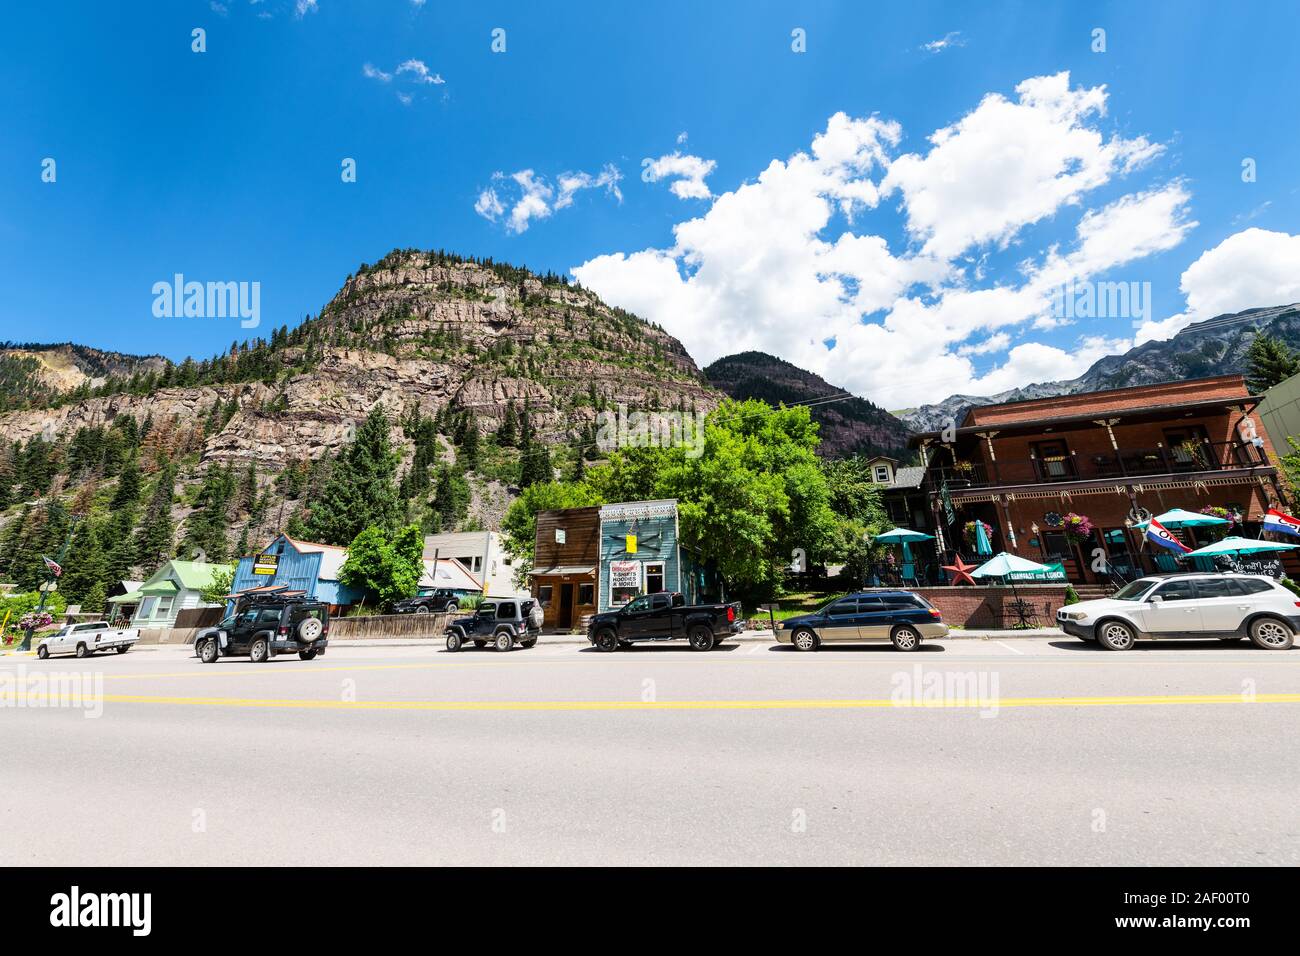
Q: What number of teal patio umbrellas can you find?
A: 5